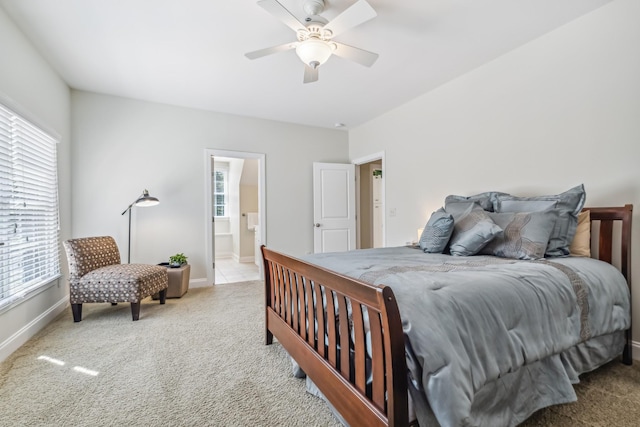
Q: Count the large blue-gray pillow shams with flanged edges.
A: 2